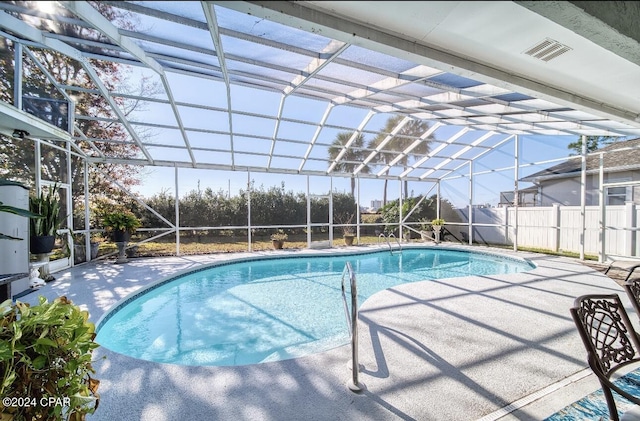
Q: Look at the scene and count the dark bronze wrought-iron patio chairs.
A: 2